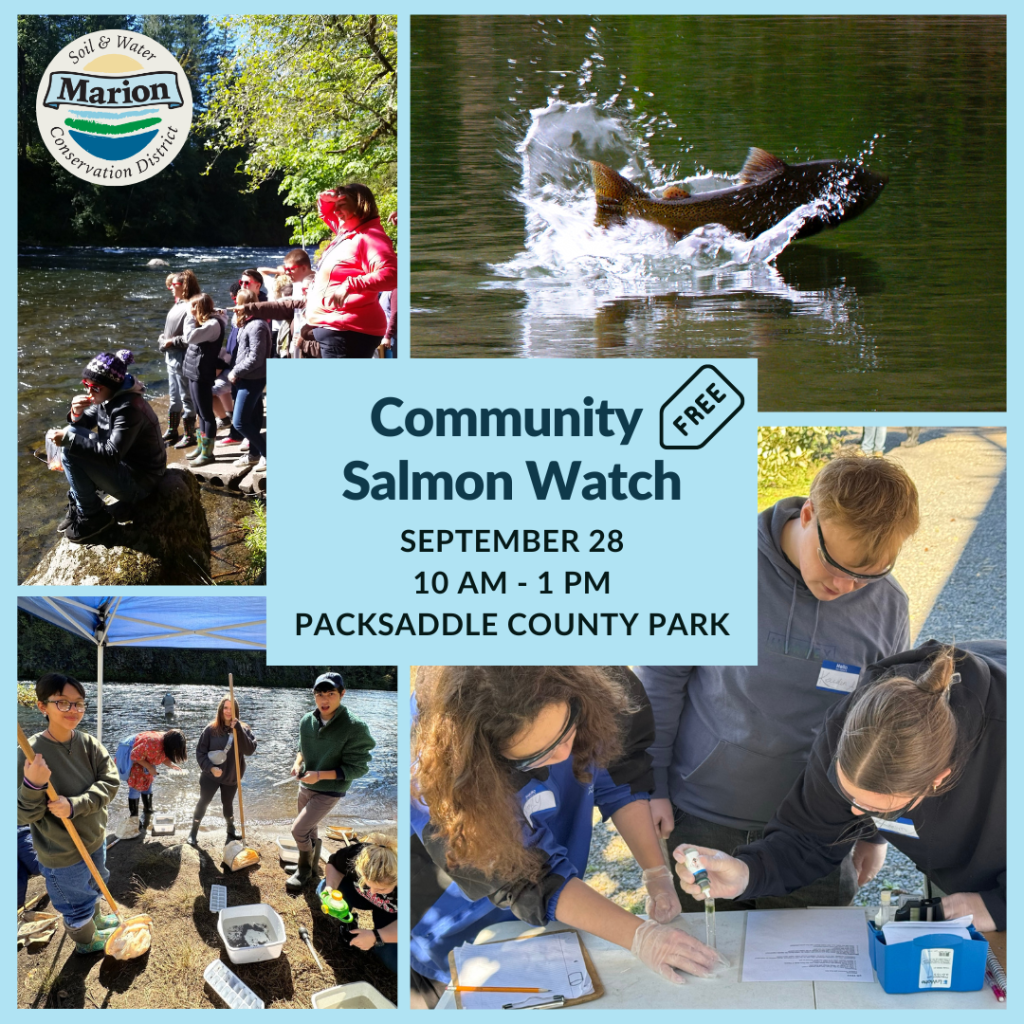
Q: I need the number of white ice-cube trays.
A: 2